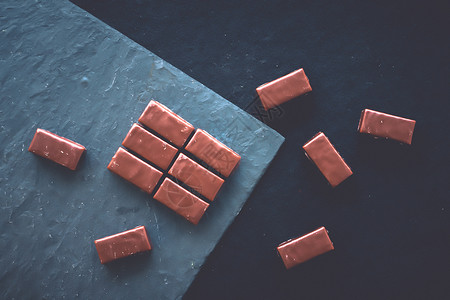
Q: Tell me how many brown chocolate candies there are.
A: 12